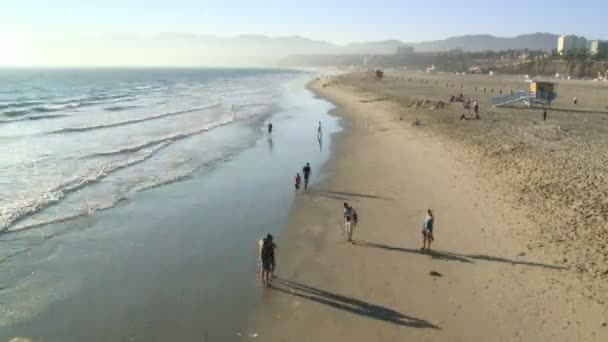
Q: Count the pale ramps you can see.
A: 1